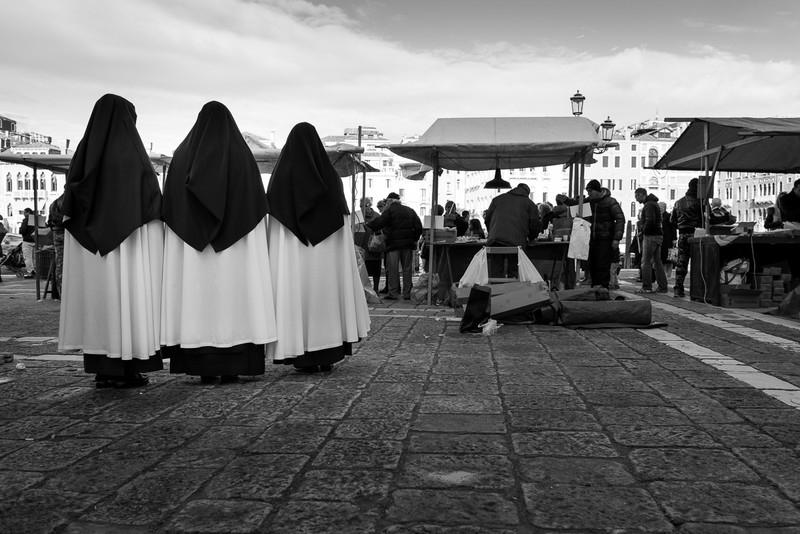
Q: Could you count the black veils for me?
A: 3